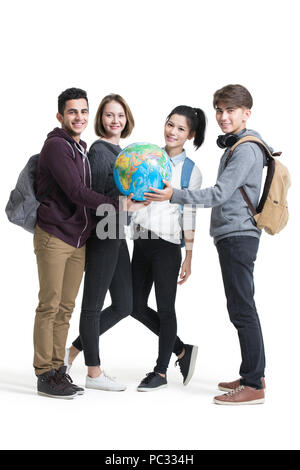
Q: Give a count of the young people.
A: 4